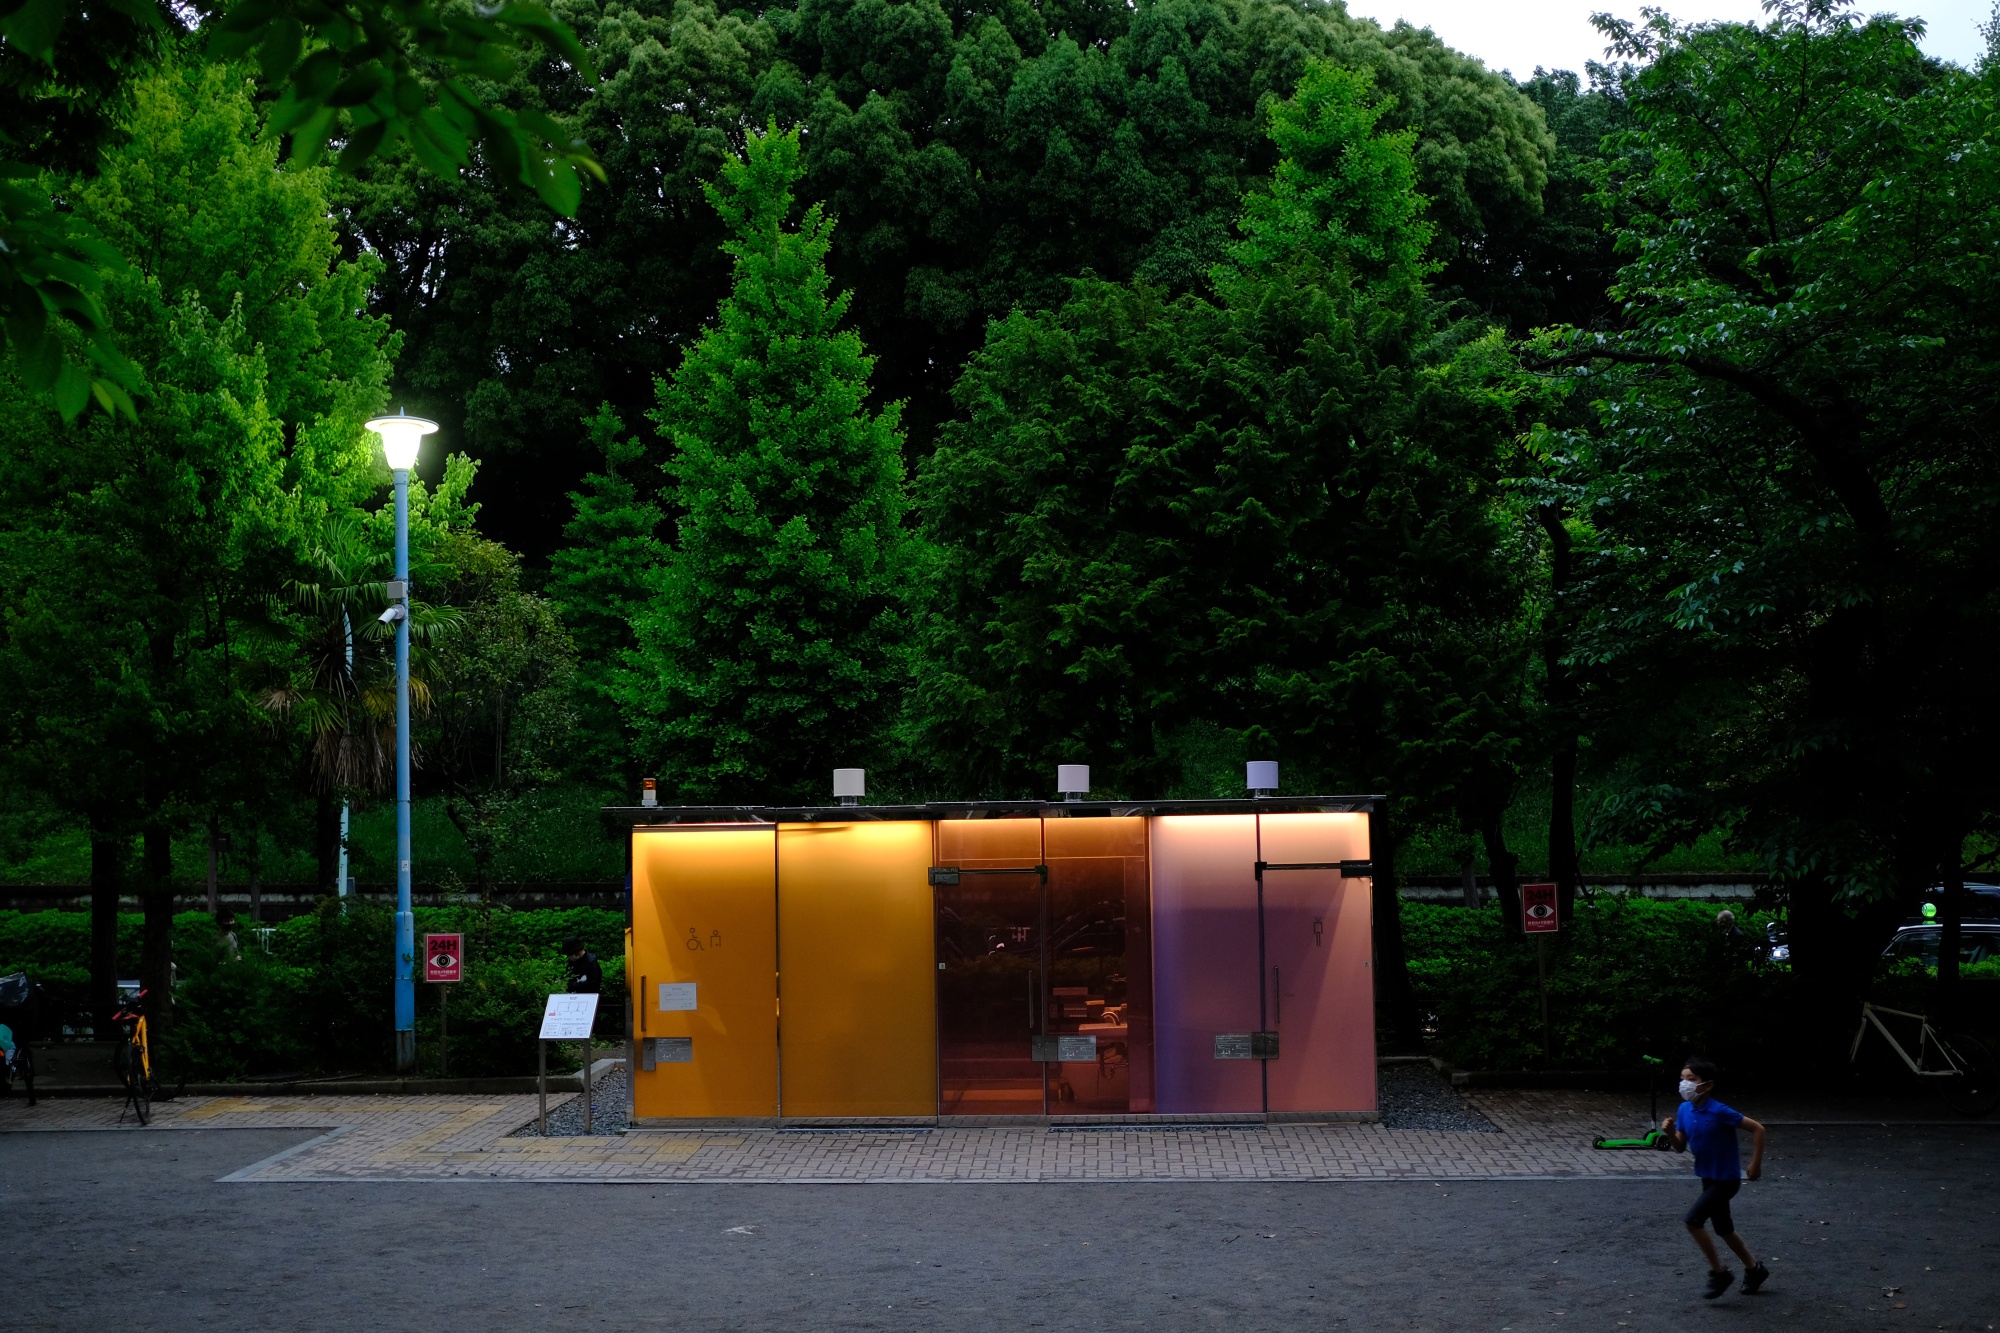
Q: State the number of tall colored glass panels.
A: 6